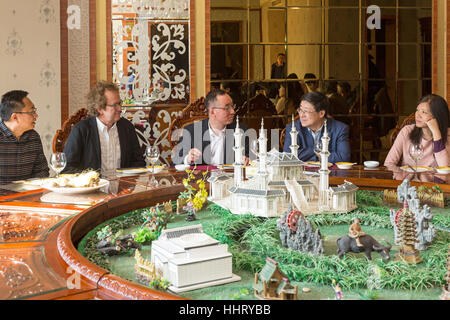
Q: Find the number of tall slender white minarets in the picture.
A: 4